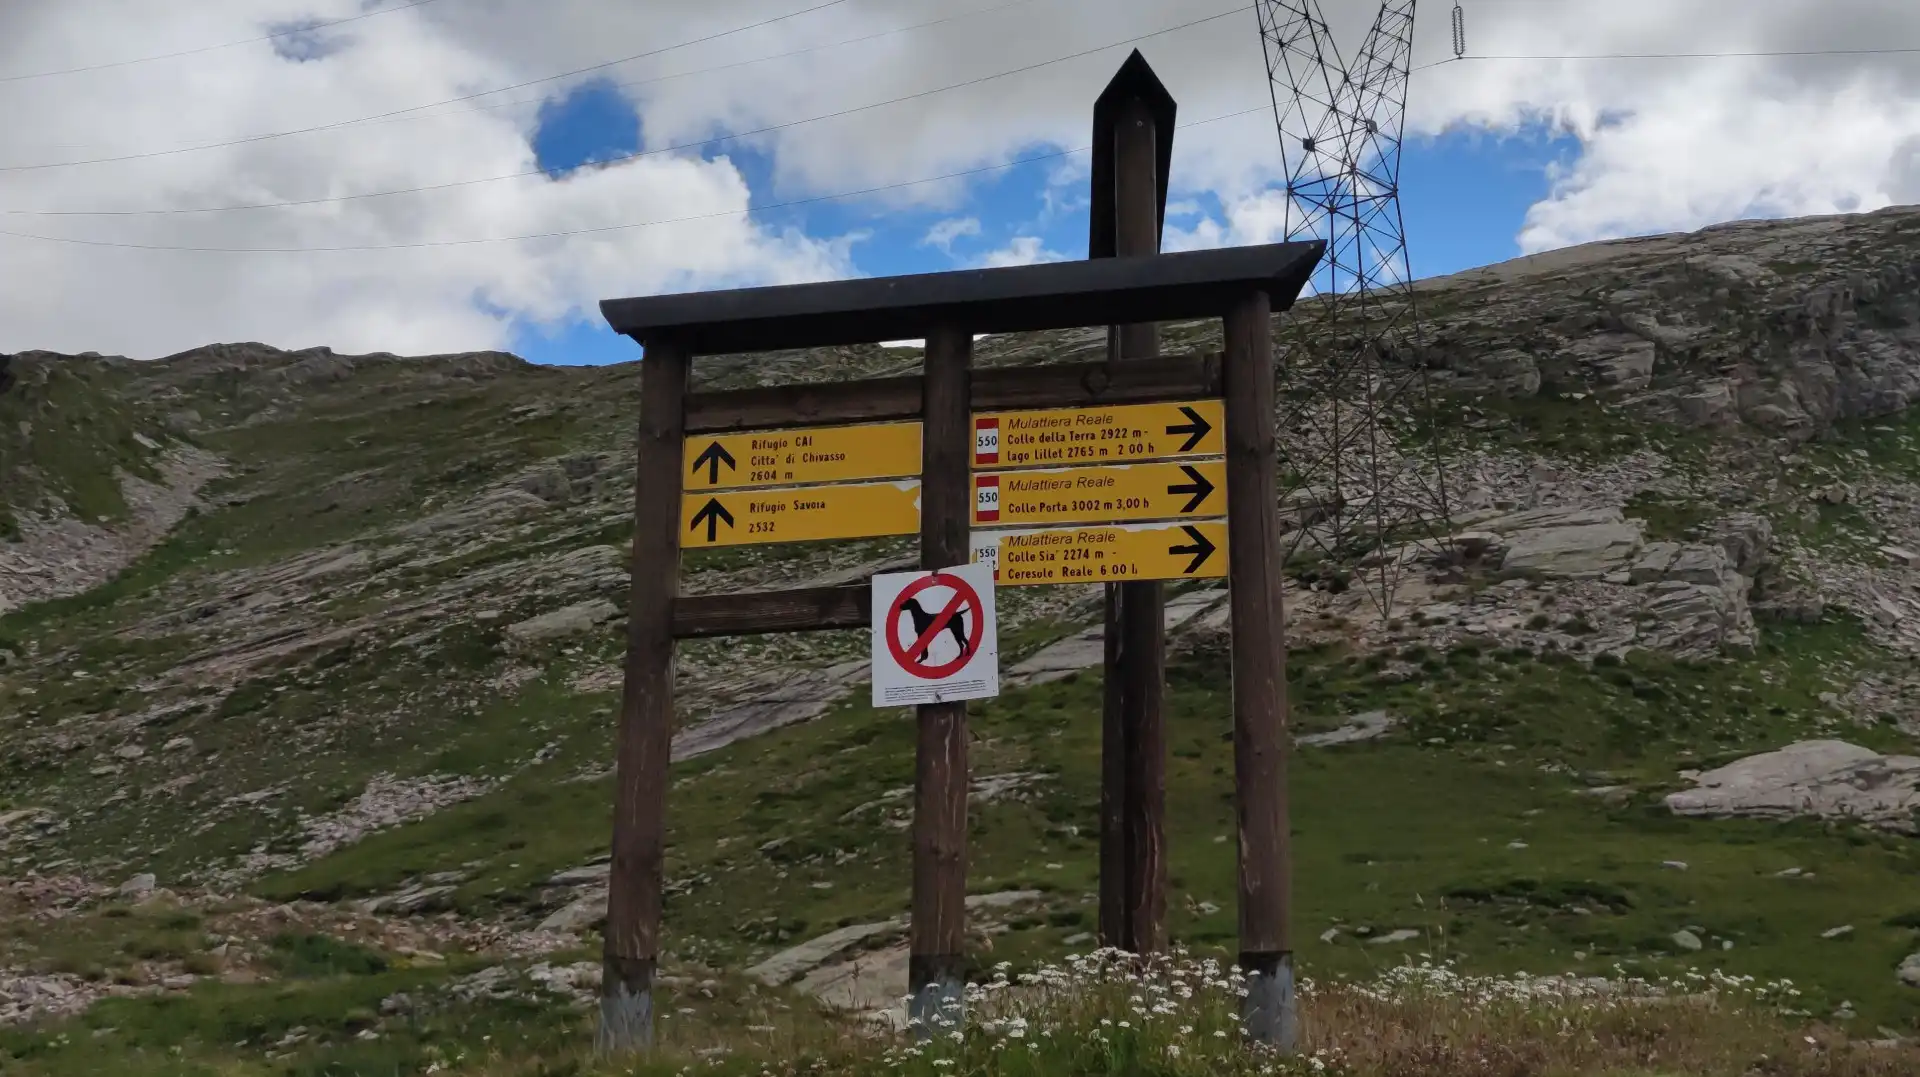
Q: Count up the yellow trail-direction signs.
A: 5